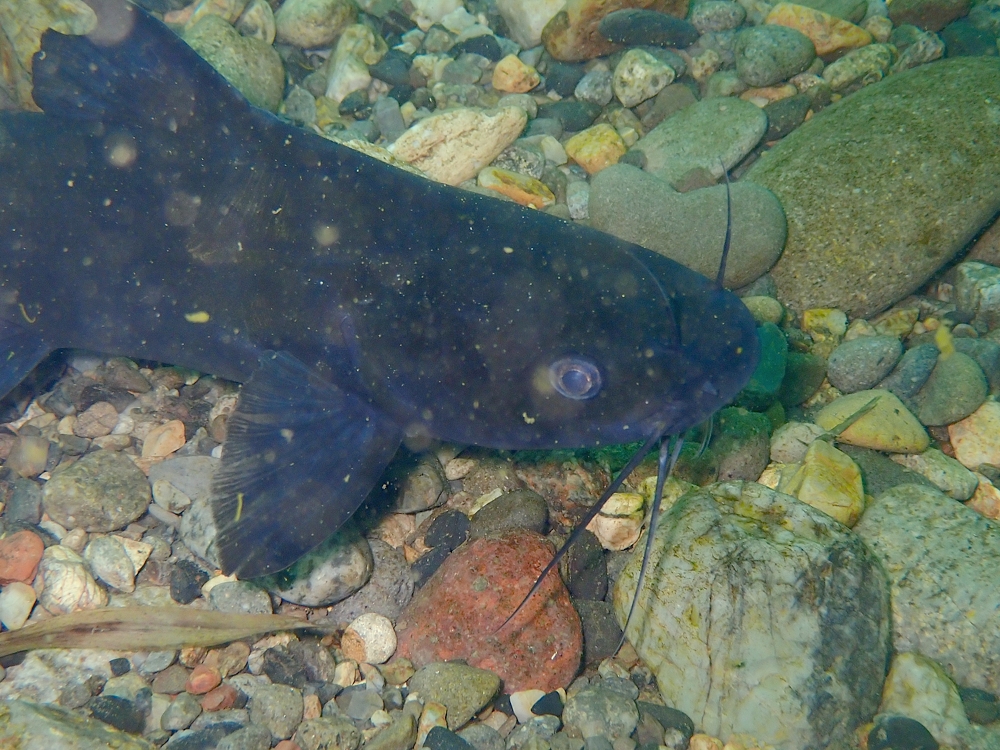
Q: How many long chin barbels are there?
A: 2